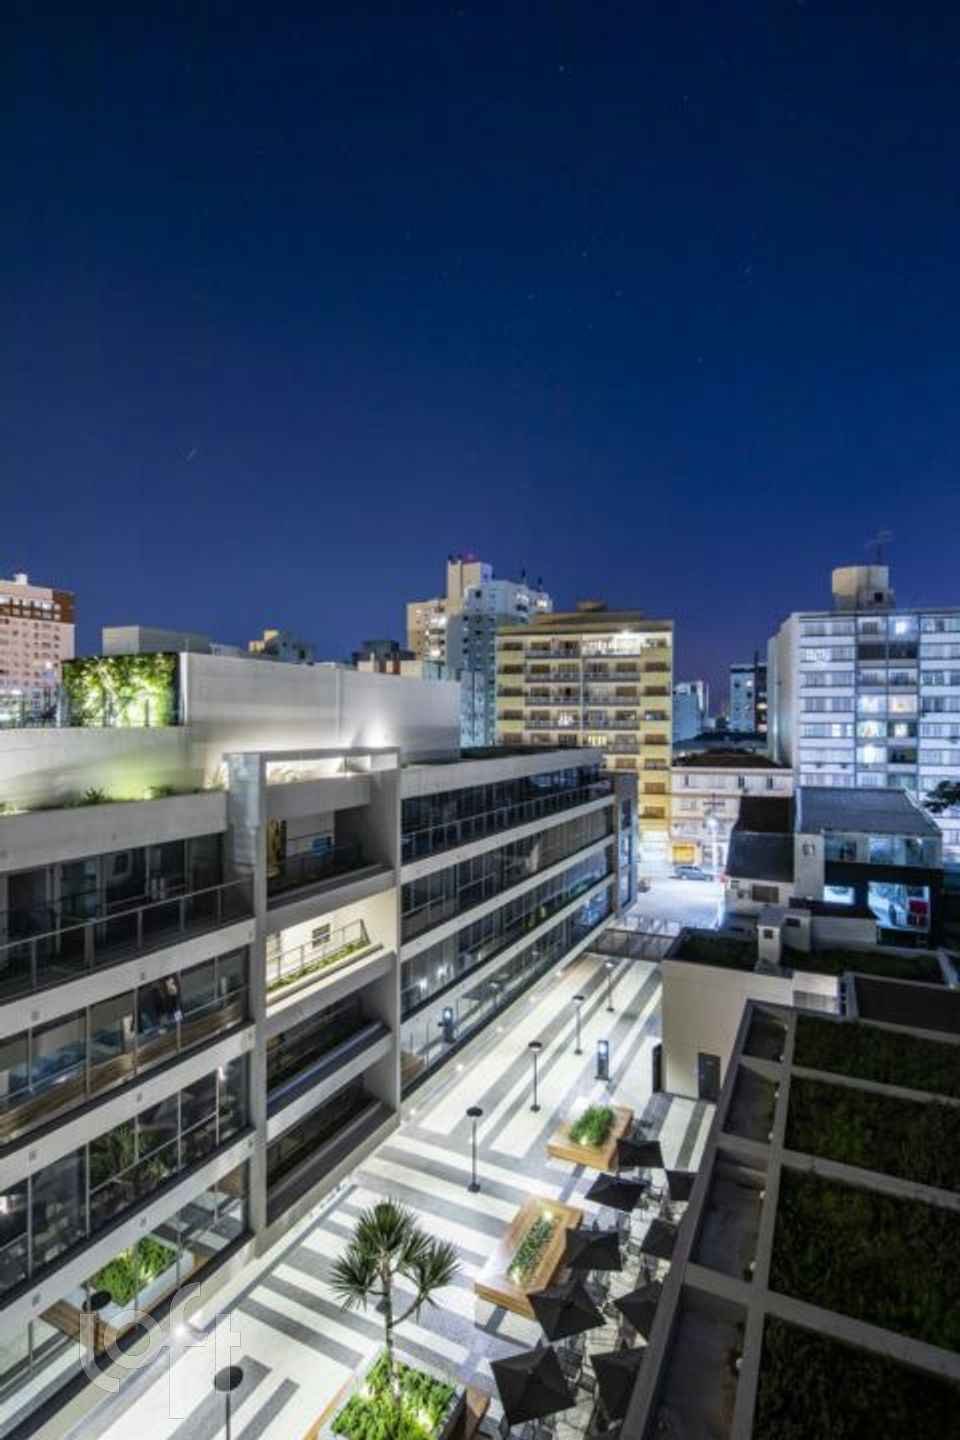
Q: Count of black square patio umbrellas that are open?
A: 9